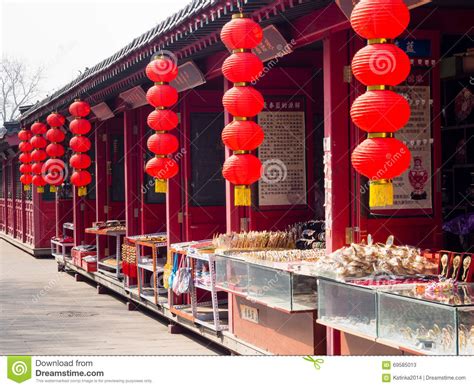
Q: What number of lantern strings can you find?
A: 7